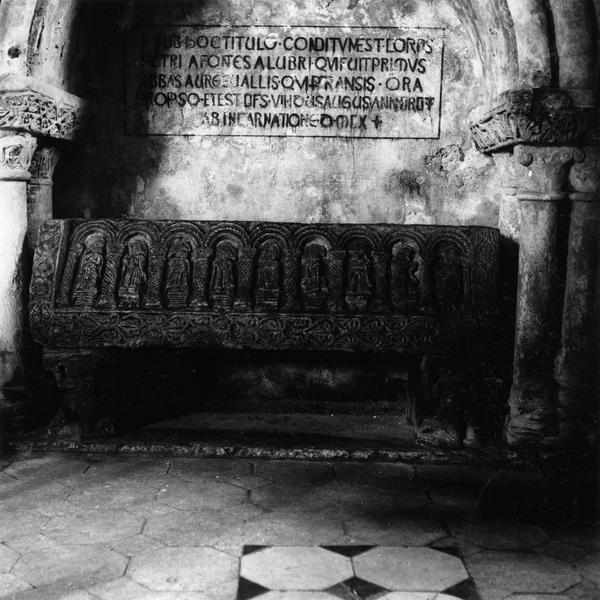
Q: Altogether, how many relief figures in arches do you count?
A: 9